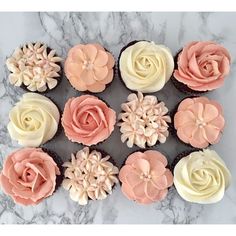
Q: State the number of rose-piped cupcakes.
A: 6